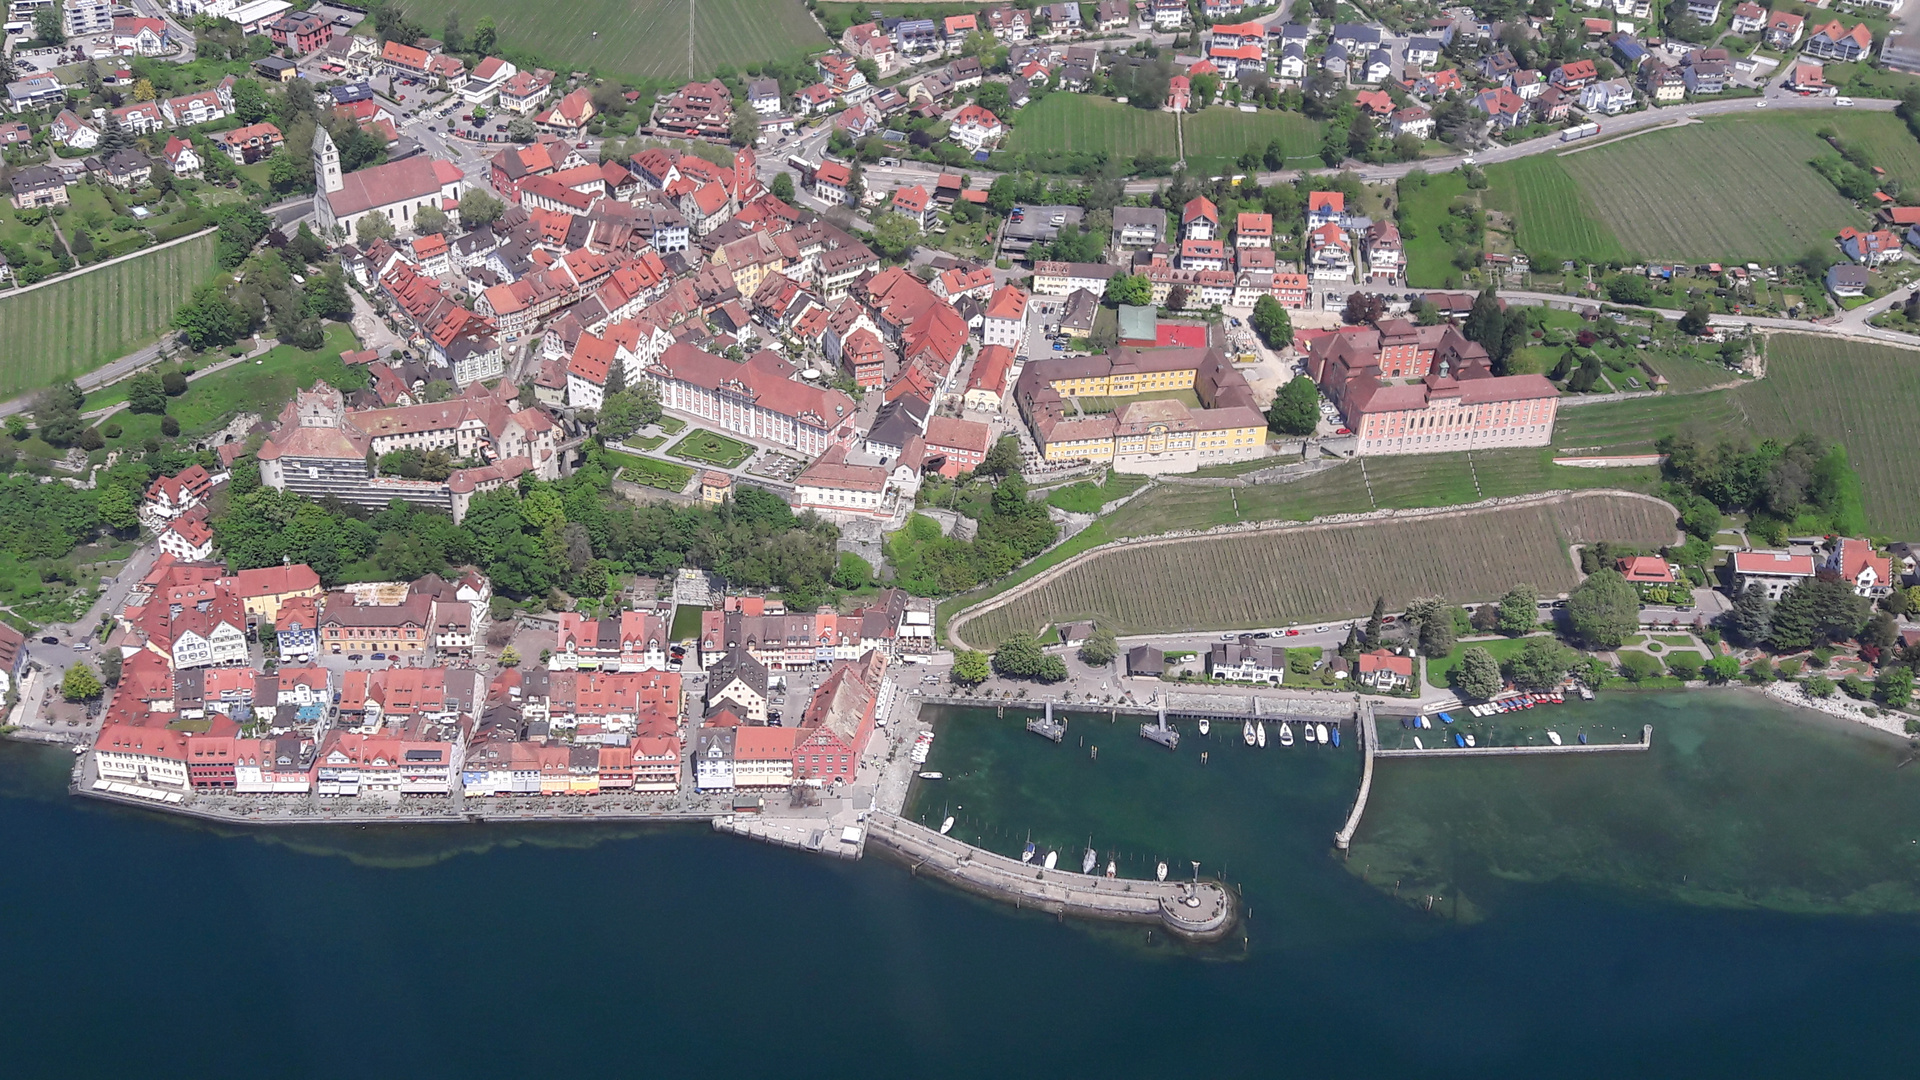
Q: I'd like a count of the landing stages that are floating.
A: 2